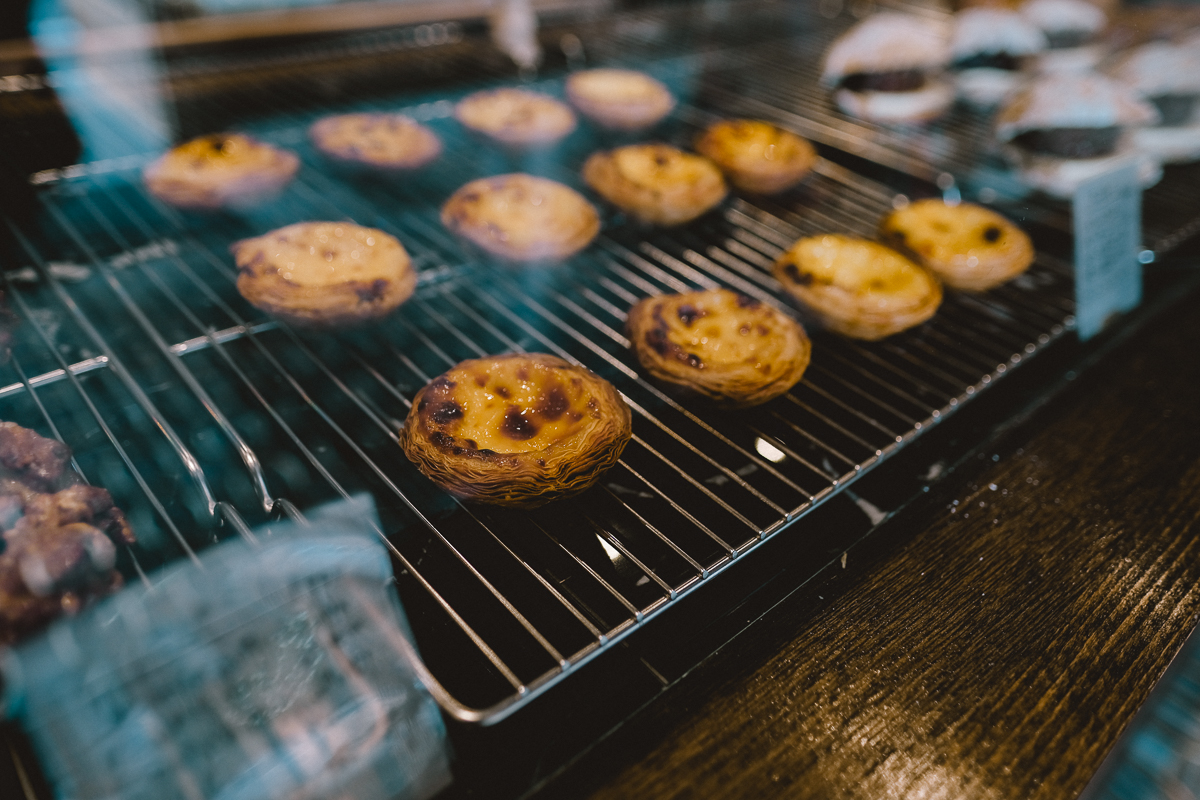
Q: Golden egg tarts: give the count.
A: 12